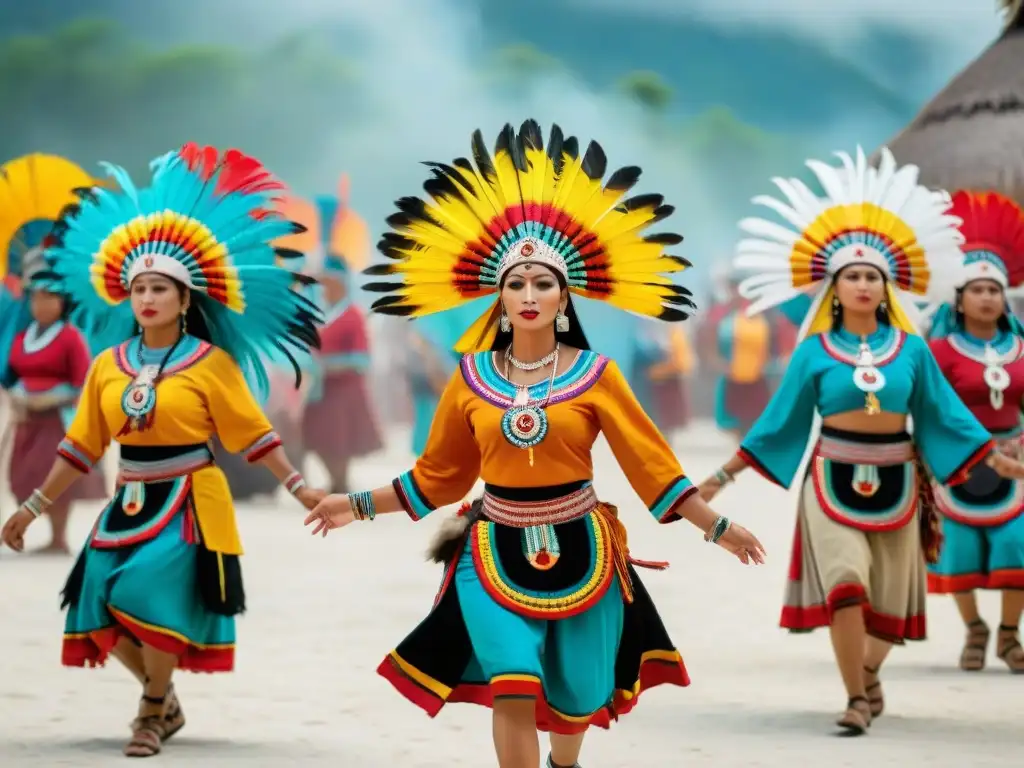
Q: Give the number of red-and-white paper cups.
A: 0